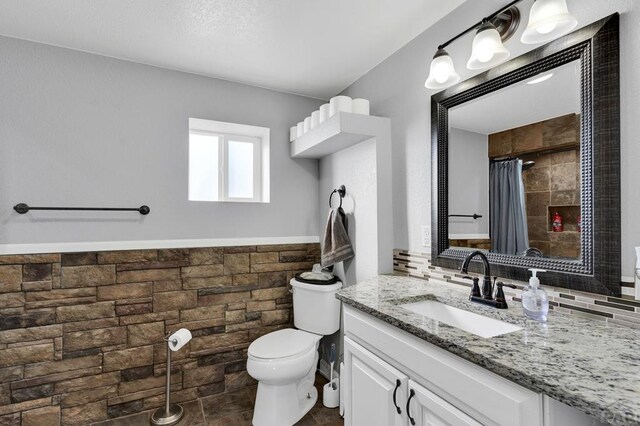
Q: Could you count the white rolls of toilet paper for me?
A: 8